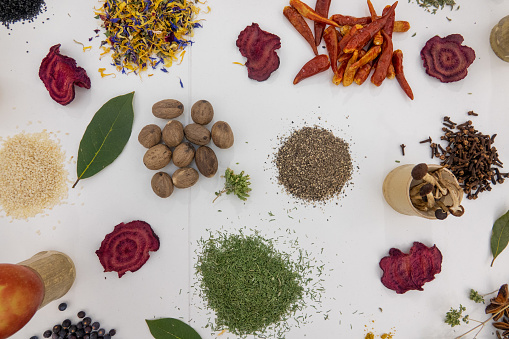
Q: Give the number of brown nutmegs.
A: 11